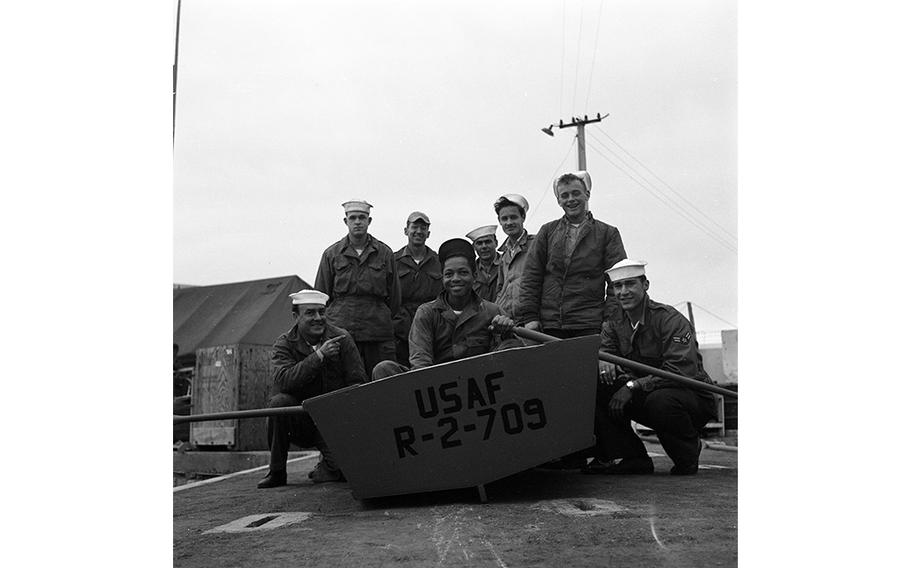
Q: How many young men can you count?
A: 8